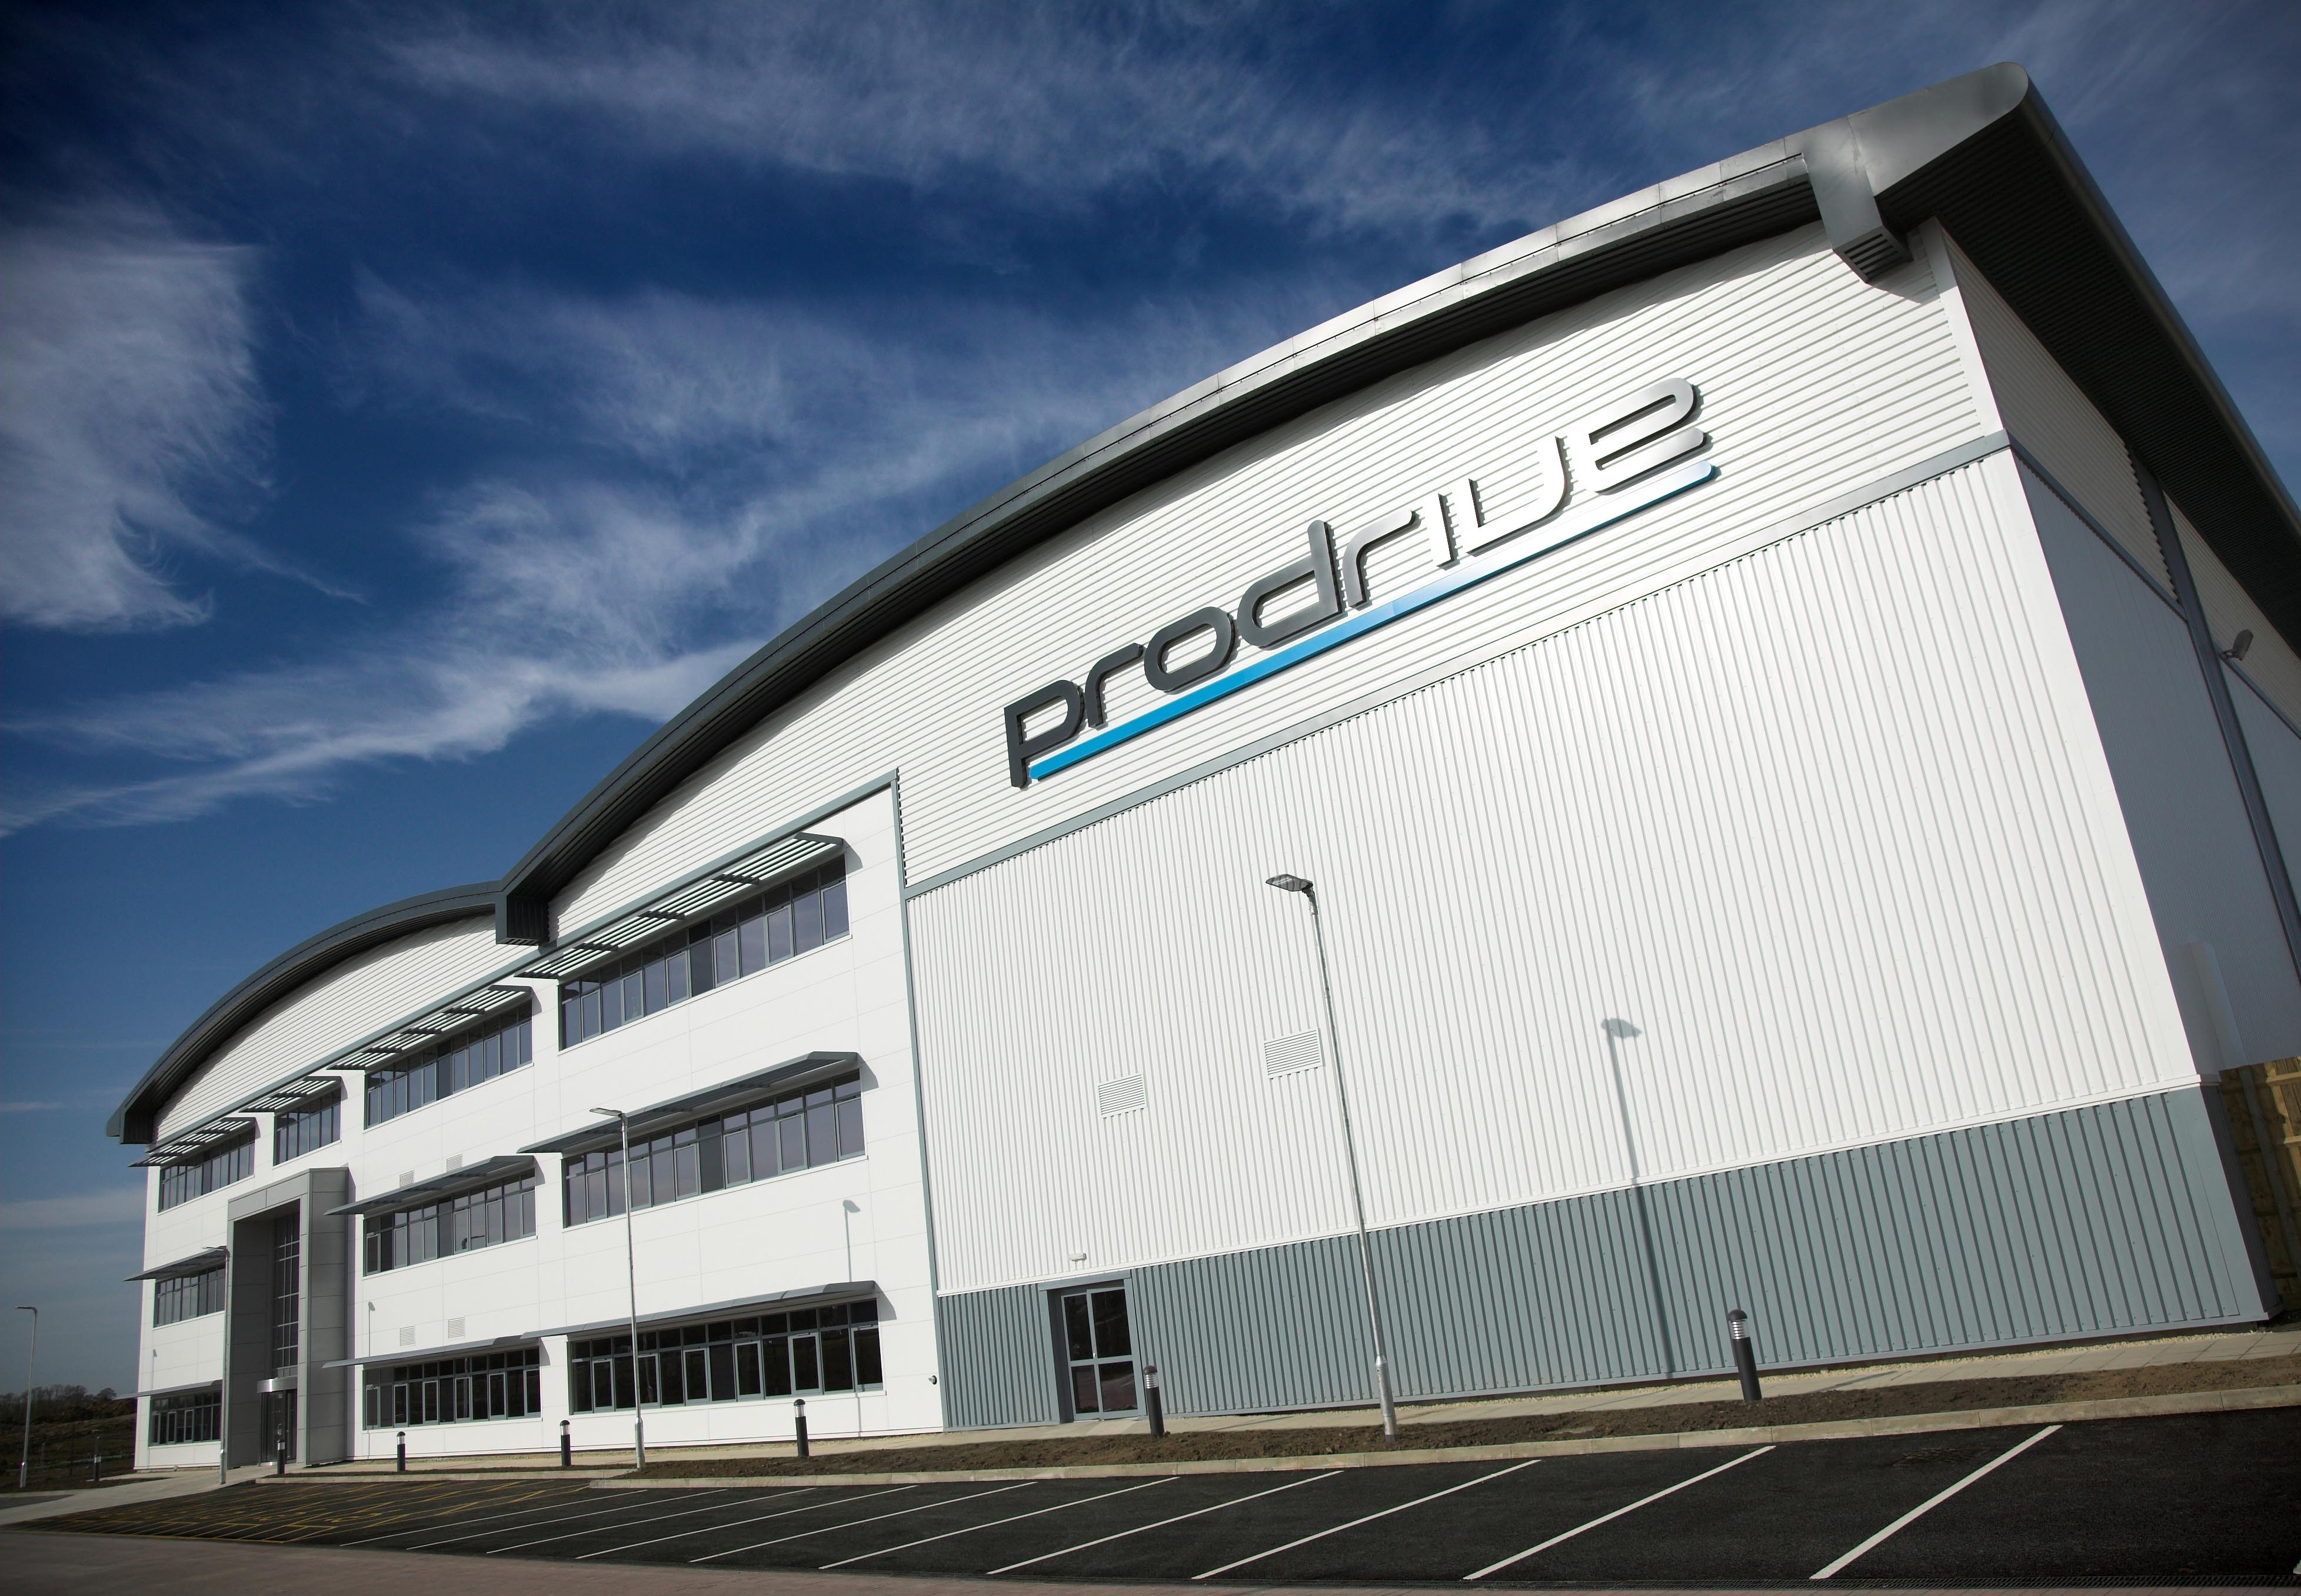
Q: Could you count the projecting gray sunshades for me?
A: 10